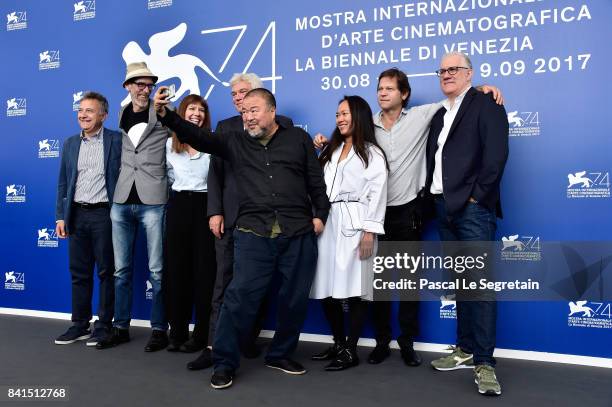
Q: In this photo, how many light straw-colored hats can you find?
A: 1